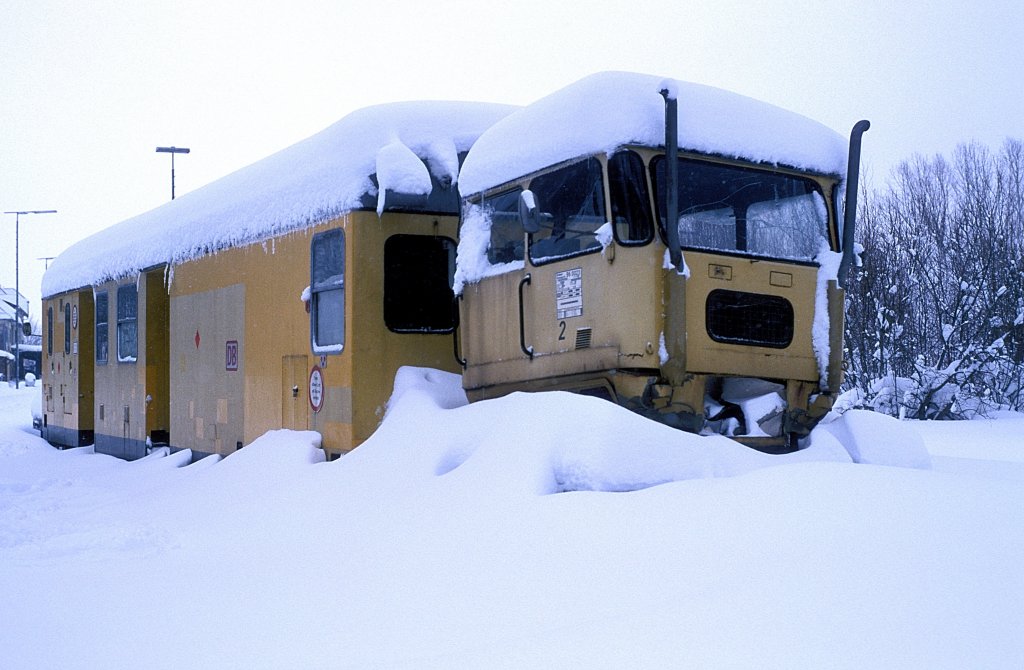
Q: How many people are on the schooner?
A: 0